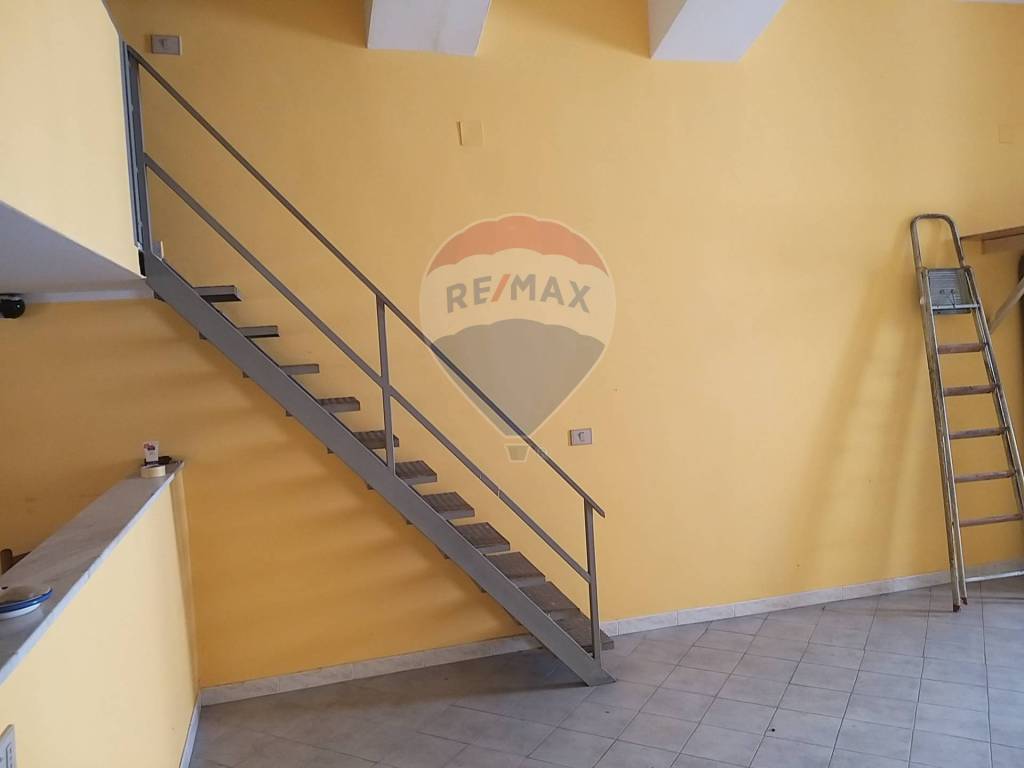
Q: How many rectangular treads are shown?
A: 11